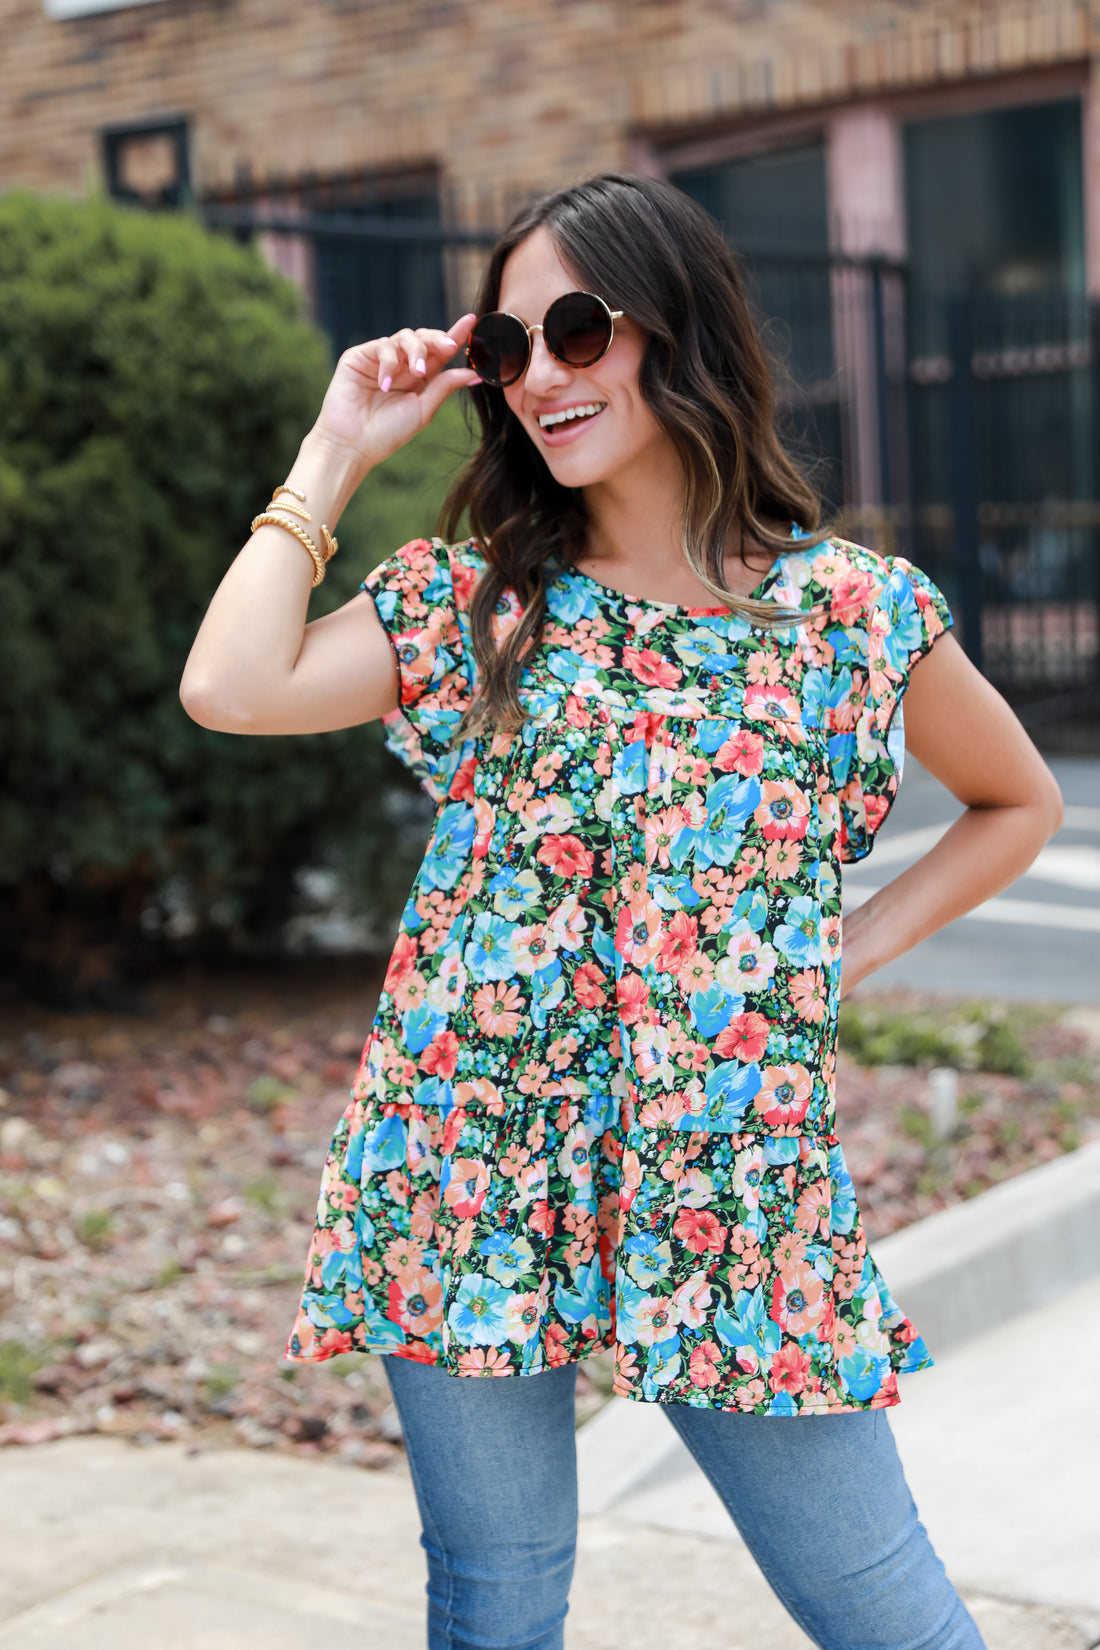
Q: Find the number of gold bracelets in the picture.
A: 3